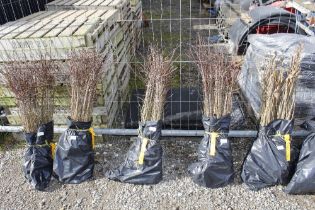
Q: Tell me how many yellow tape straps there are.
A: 5